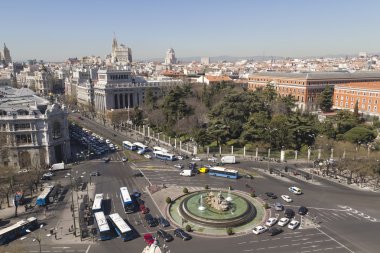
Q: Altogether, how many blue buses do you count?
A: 11